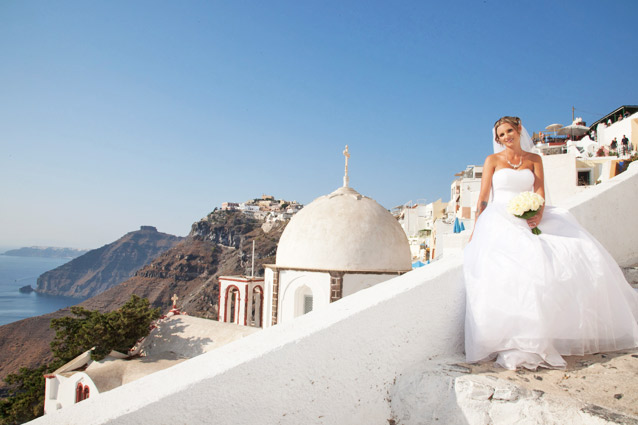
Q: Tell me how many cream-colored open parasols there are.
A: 2